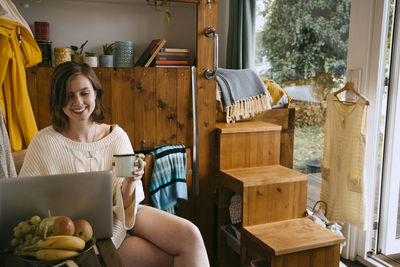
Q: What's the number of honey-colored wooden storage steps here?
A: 3